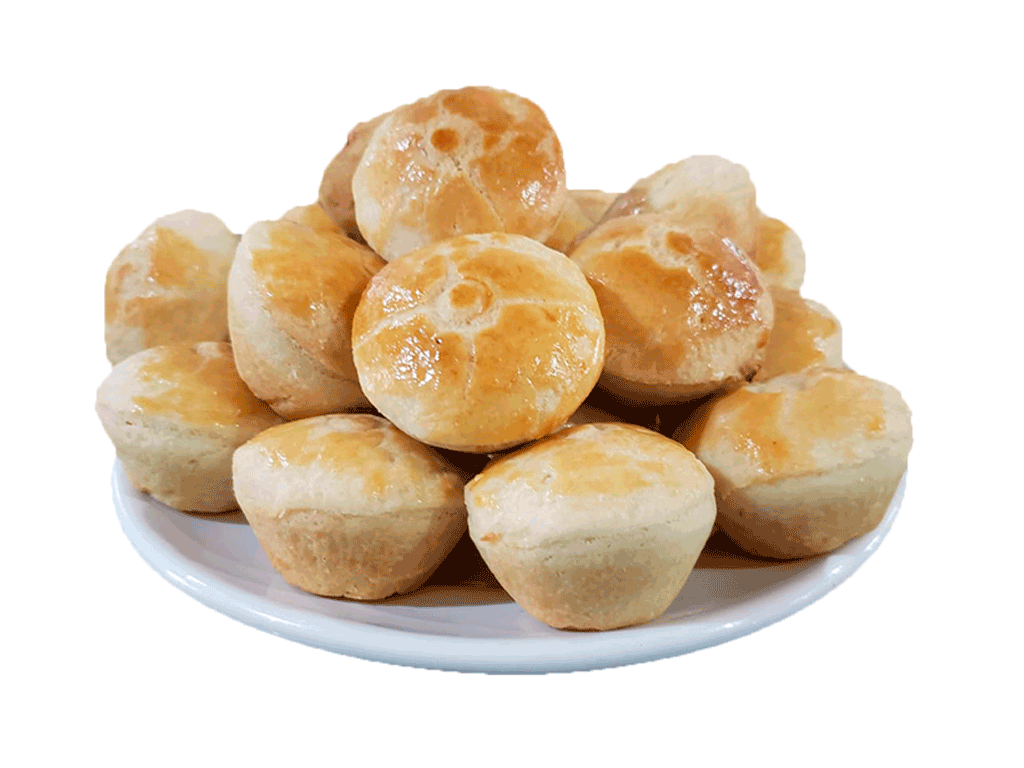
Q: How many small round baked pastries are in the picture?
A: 15